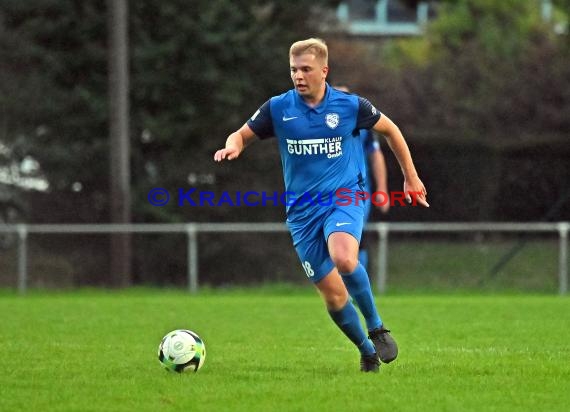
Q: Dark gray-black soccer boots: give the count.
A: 2